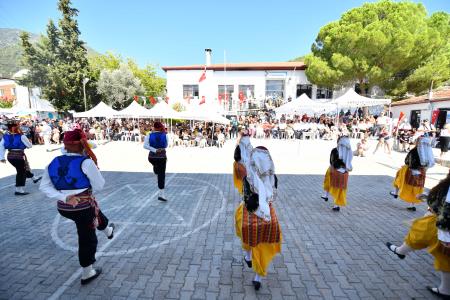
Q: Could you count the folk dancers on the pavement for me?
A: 8